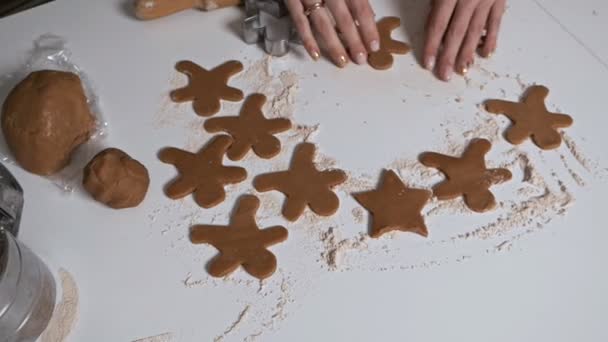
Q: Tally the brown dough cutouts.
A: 9